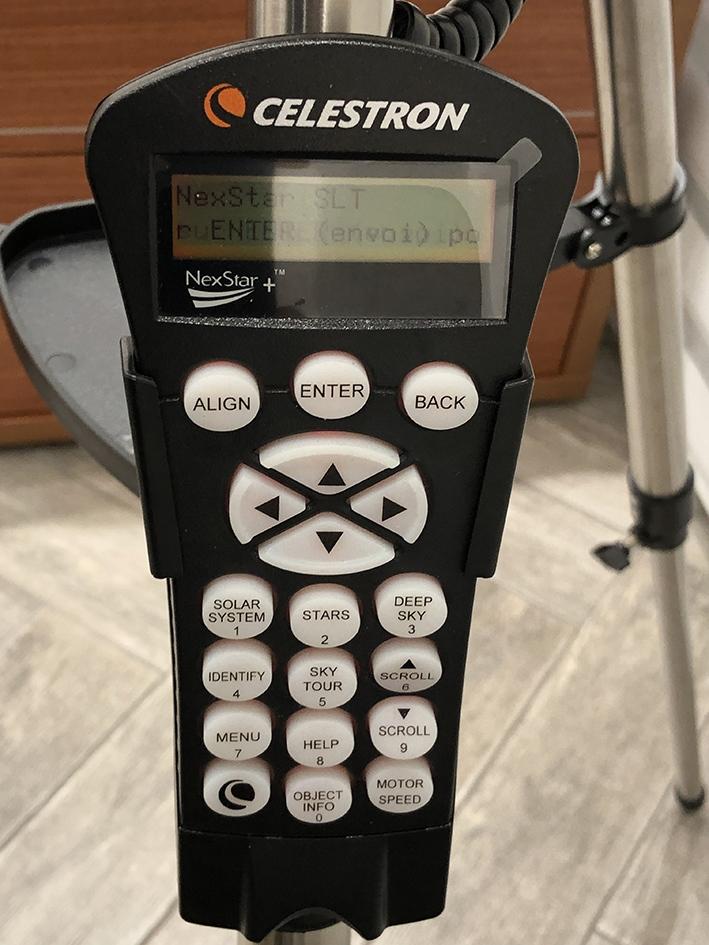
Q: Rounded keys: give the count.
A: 15